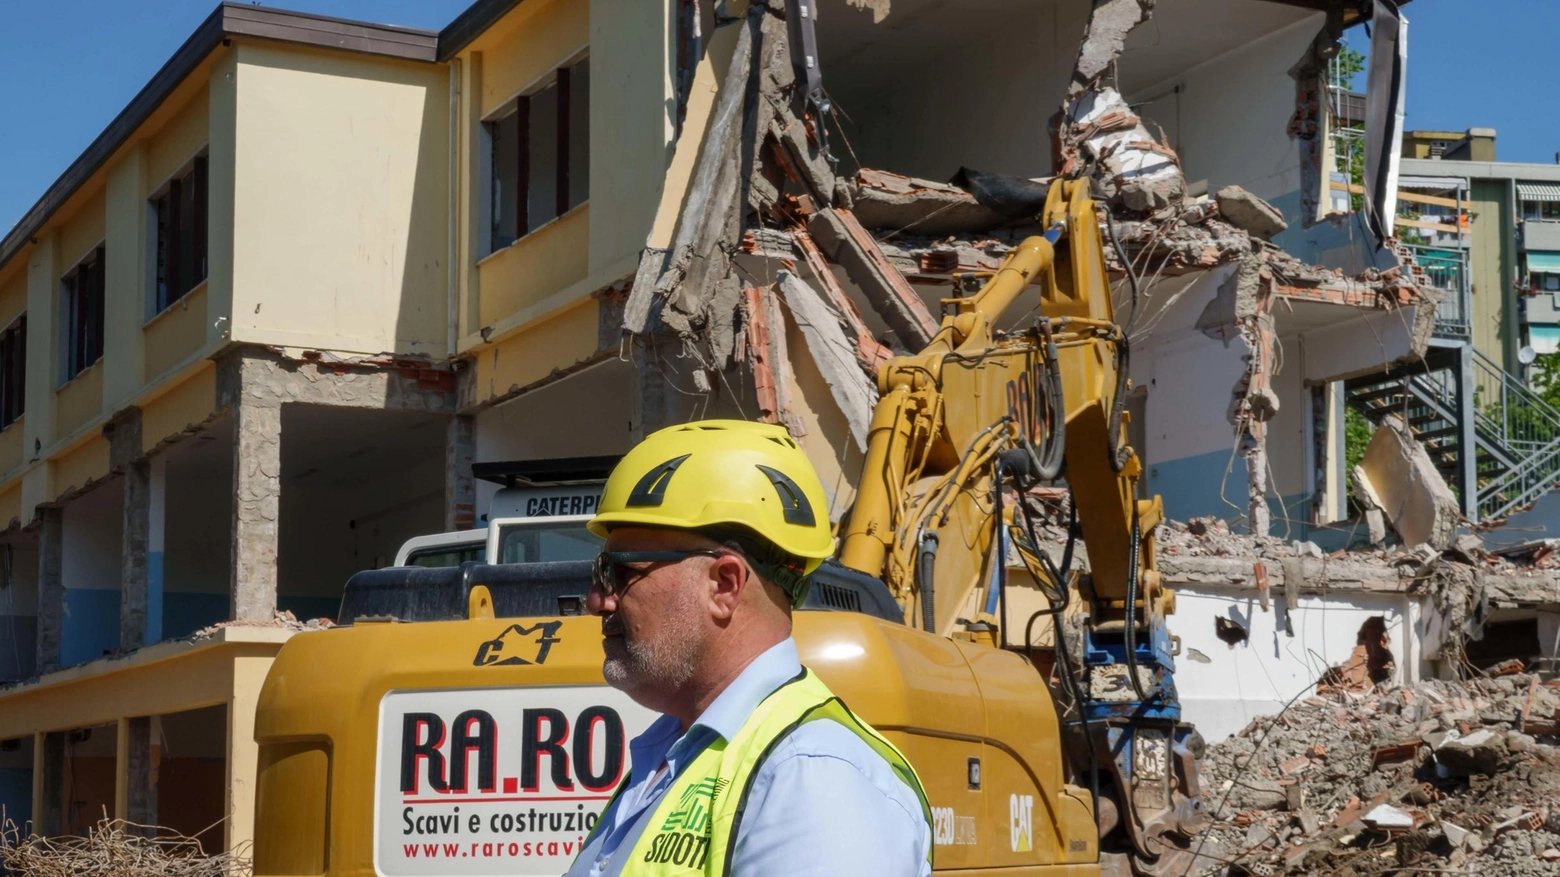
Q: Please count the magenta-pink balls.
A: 0